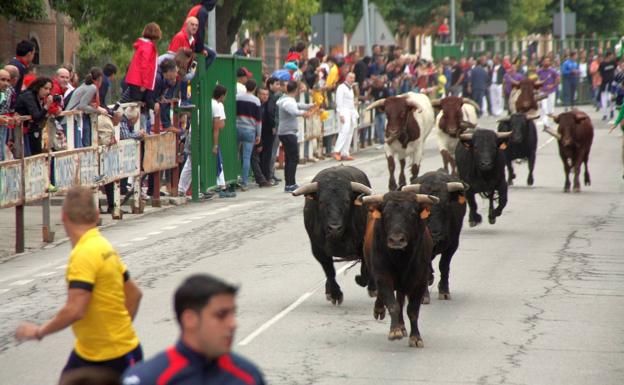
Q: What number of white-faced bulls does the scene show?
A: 0